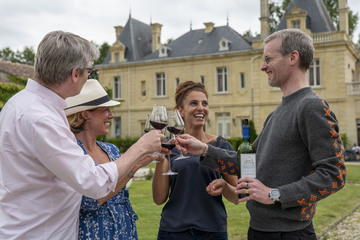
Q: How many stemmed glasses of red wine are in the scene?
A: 4